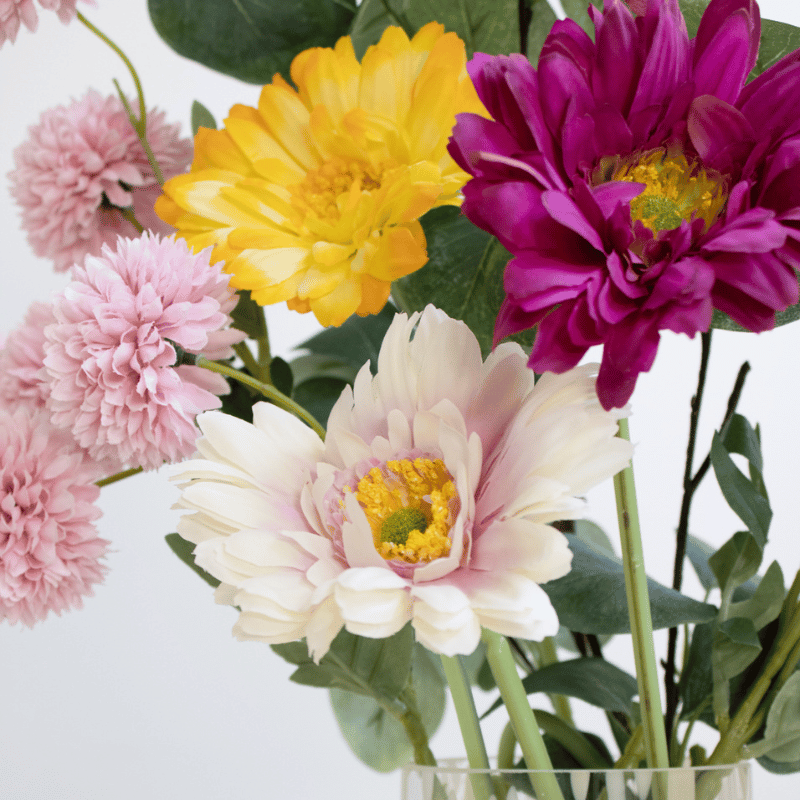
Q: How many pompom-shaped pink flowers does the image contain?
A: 5